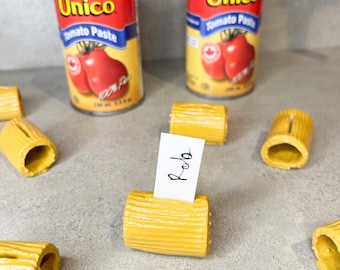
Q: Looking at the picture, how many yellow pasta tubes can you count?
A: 7